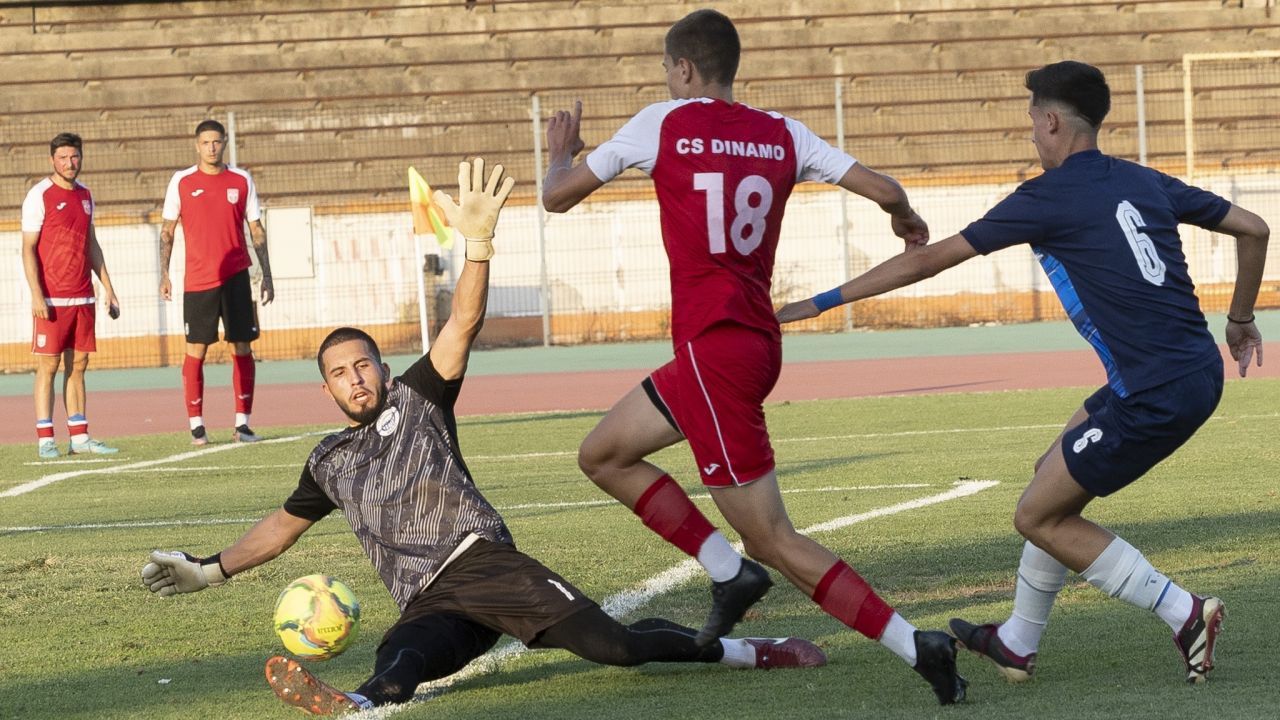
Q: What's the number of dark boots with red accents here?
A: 2